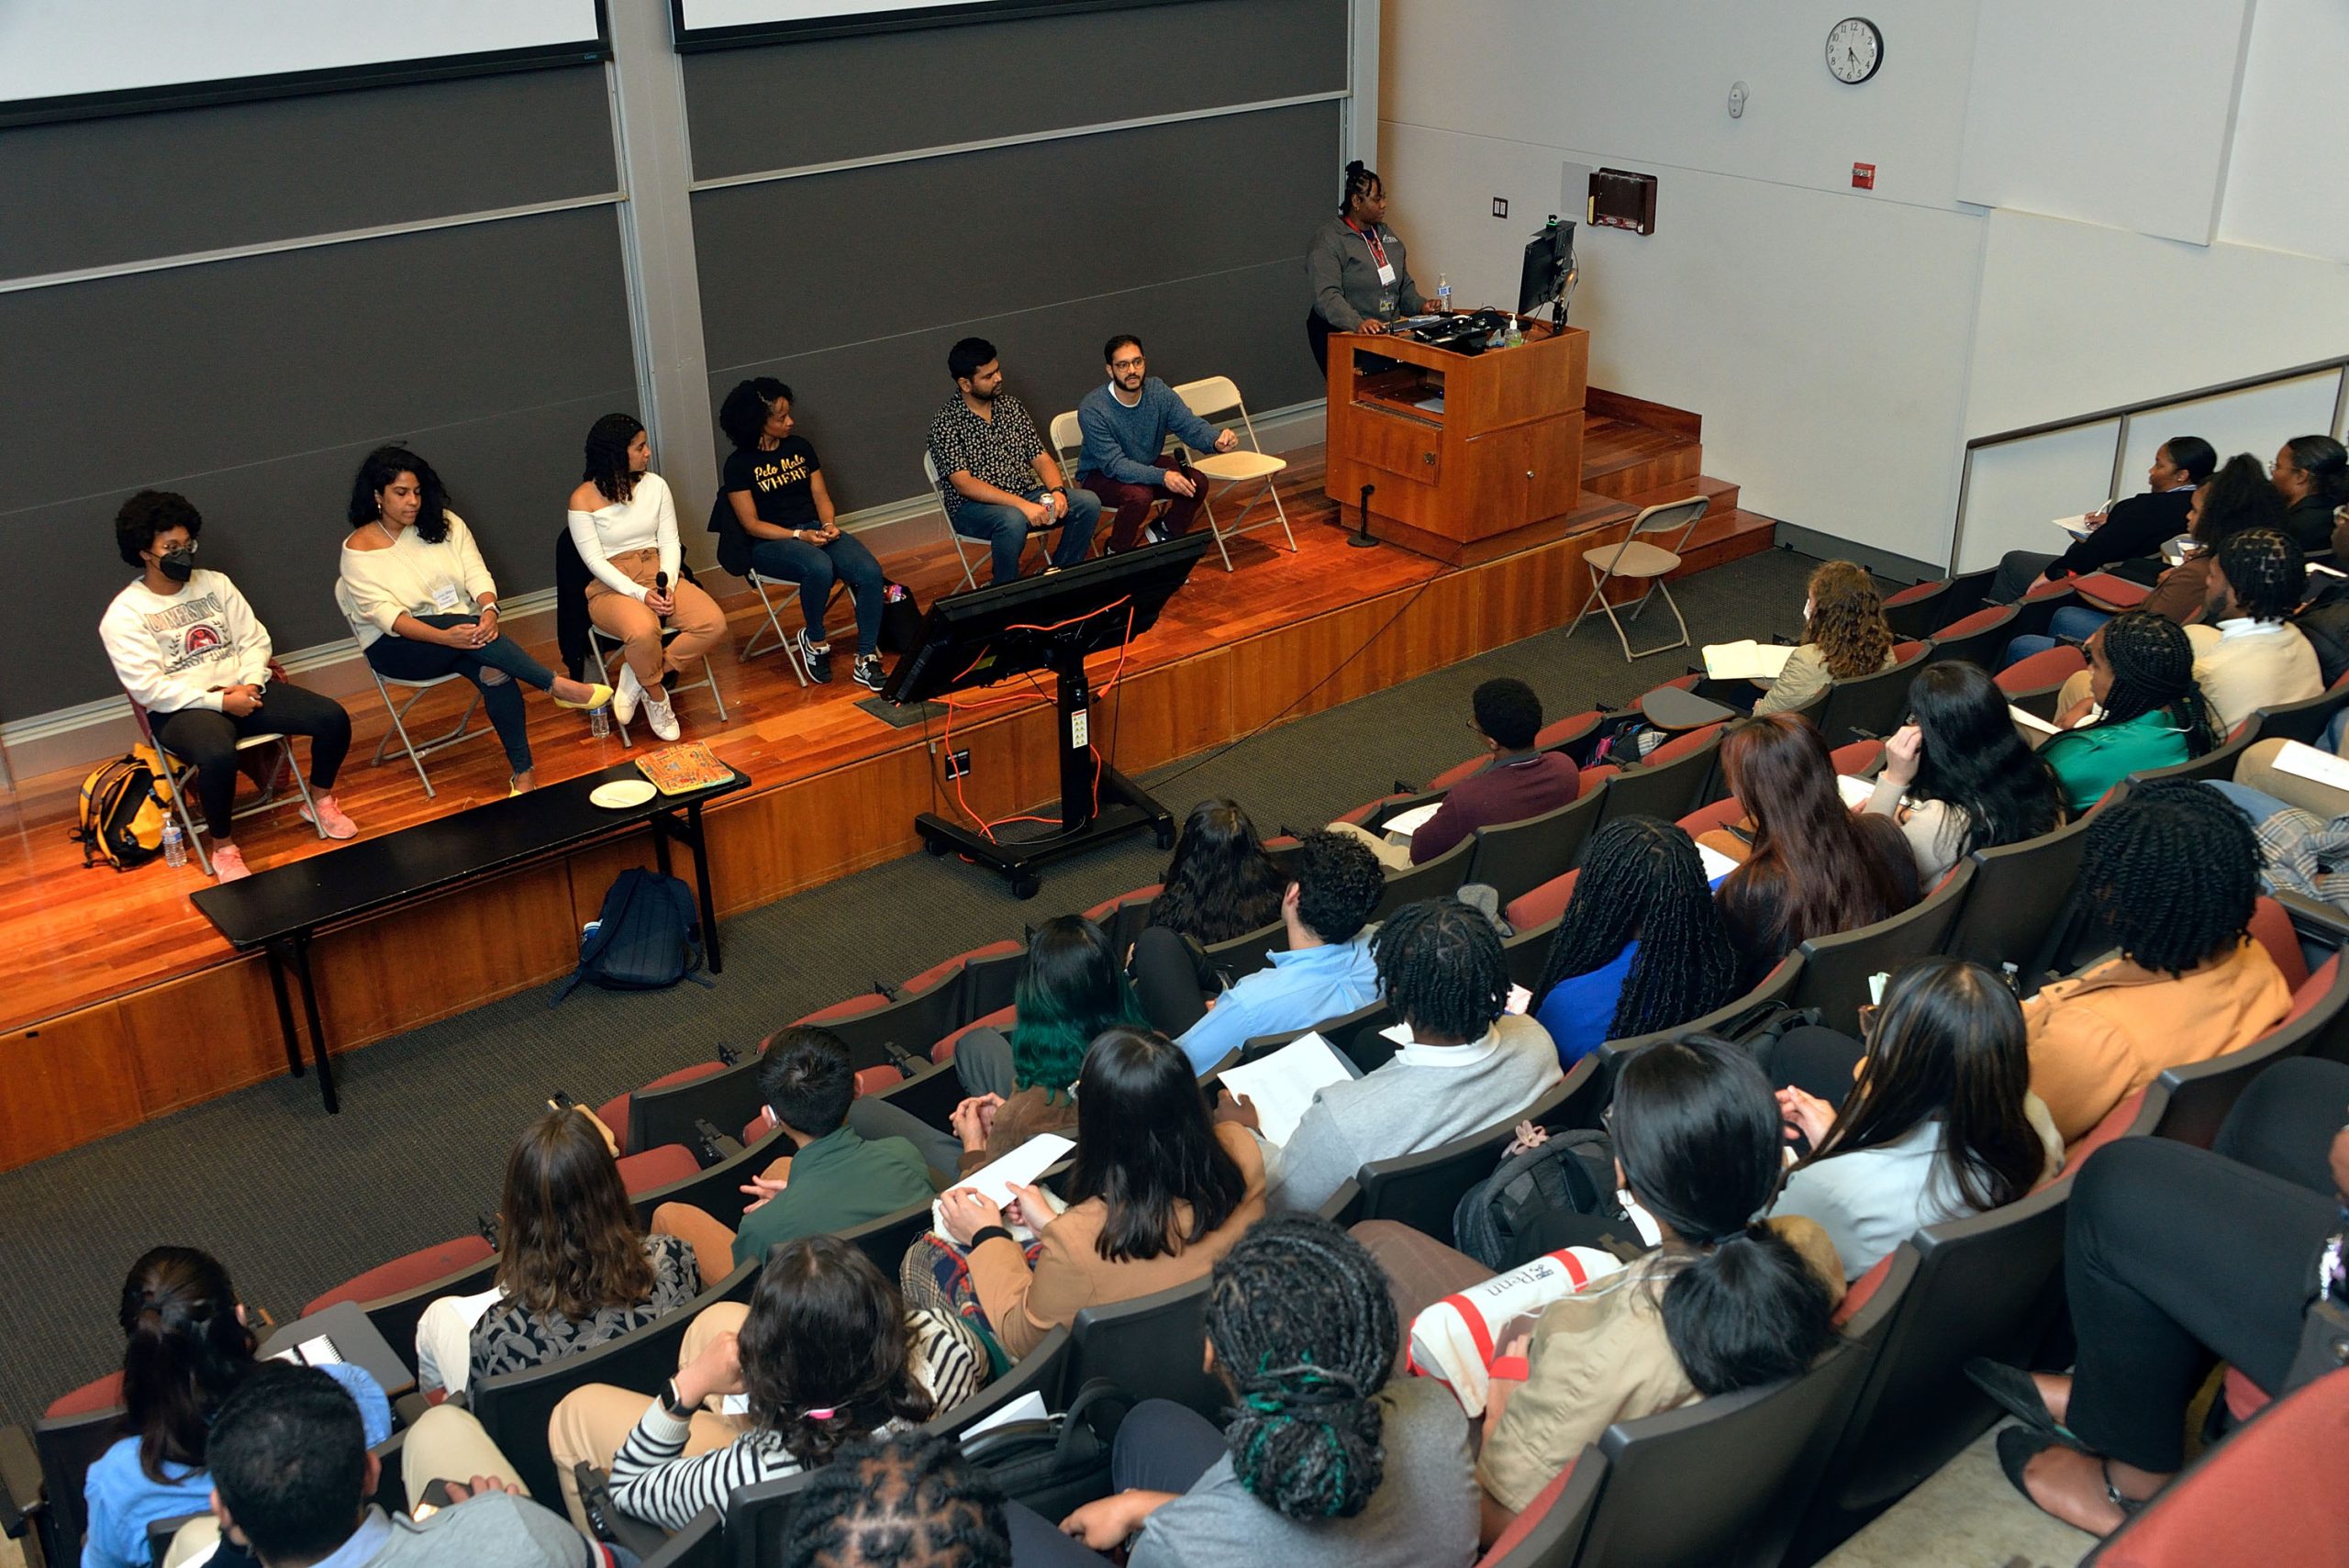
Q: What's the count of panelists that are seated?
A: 6